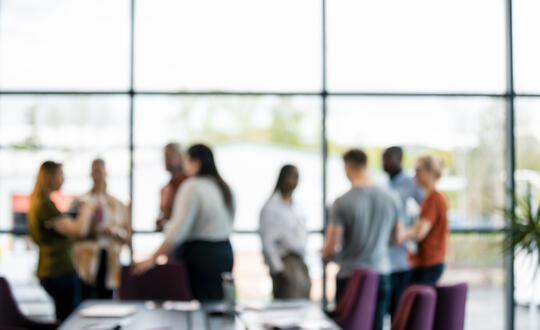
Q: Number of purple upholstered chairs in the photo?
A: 5